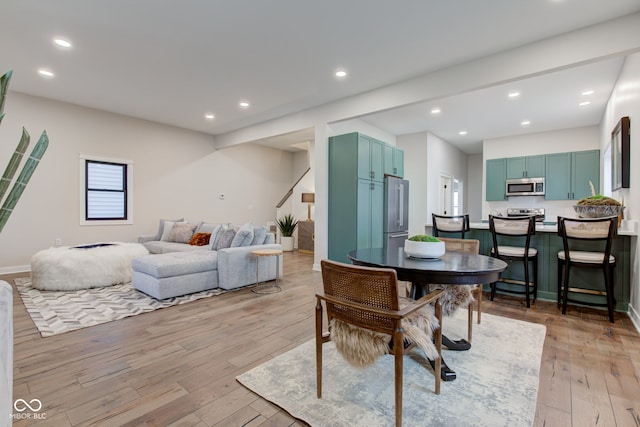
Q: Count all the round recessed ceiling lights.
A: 11